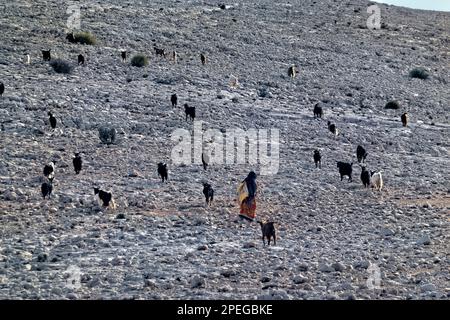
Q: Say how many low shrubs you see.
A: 6